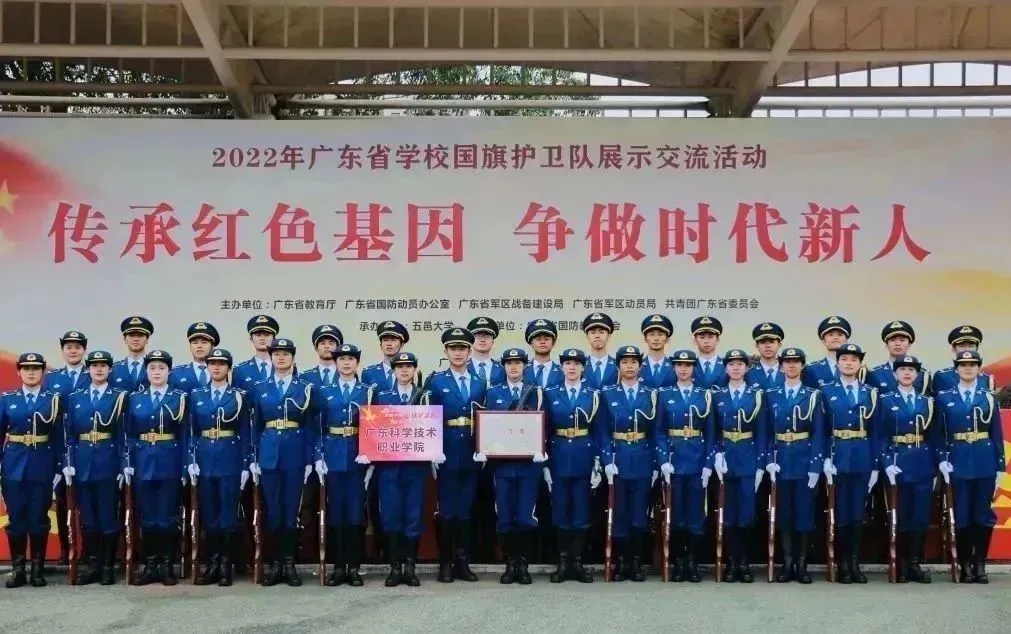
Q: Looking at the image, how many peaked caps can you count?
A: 15